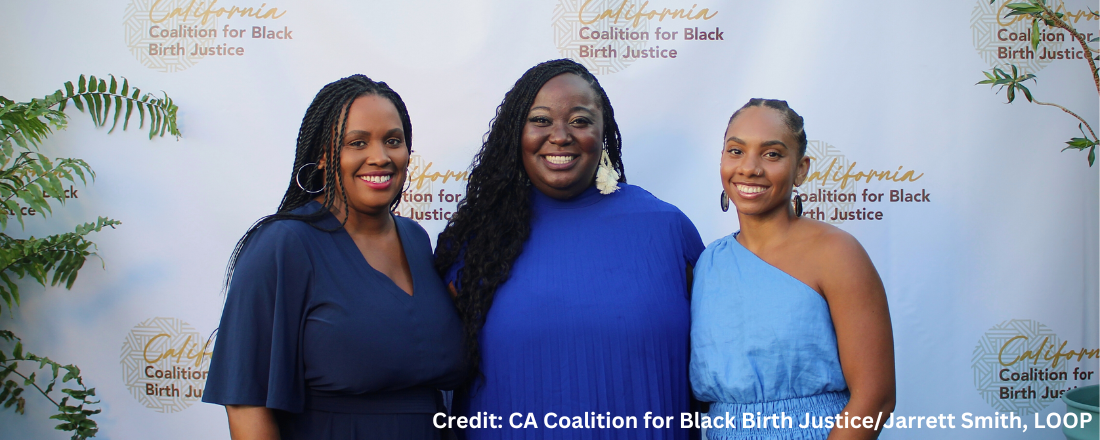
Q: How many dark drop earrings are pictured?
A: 2